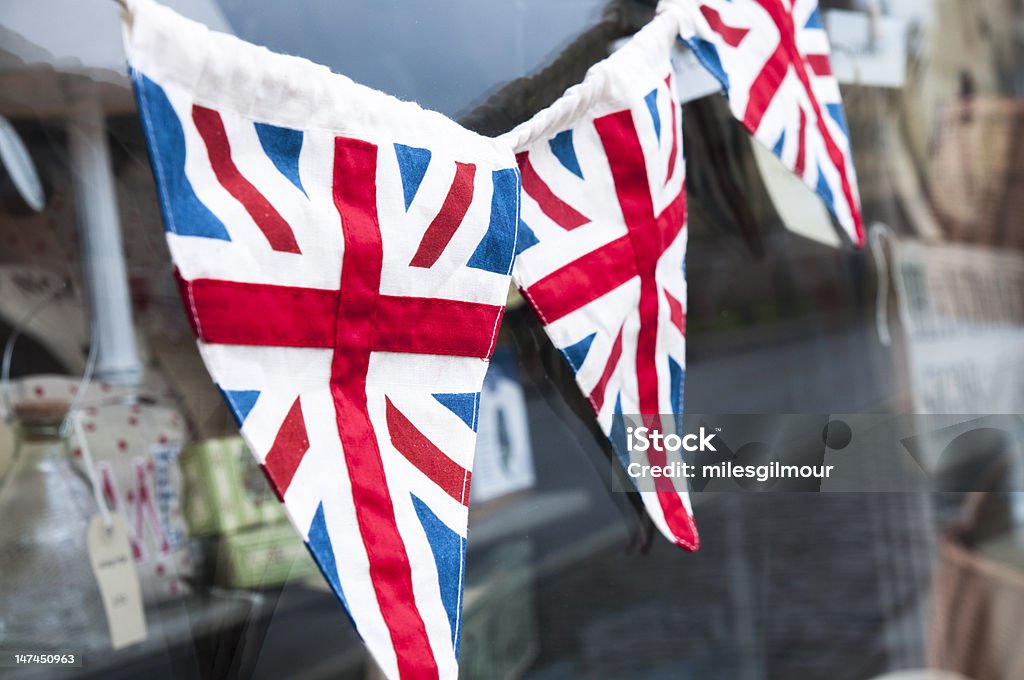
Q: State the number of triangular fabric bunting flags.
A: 3